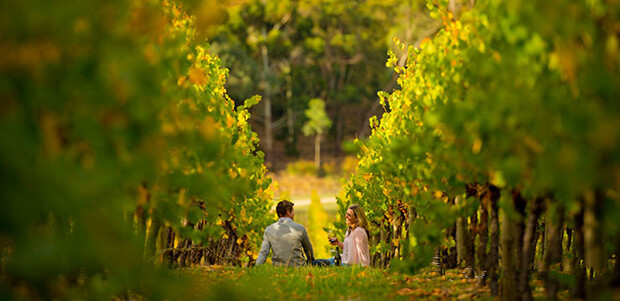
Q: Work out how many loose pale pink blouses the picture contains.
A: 1